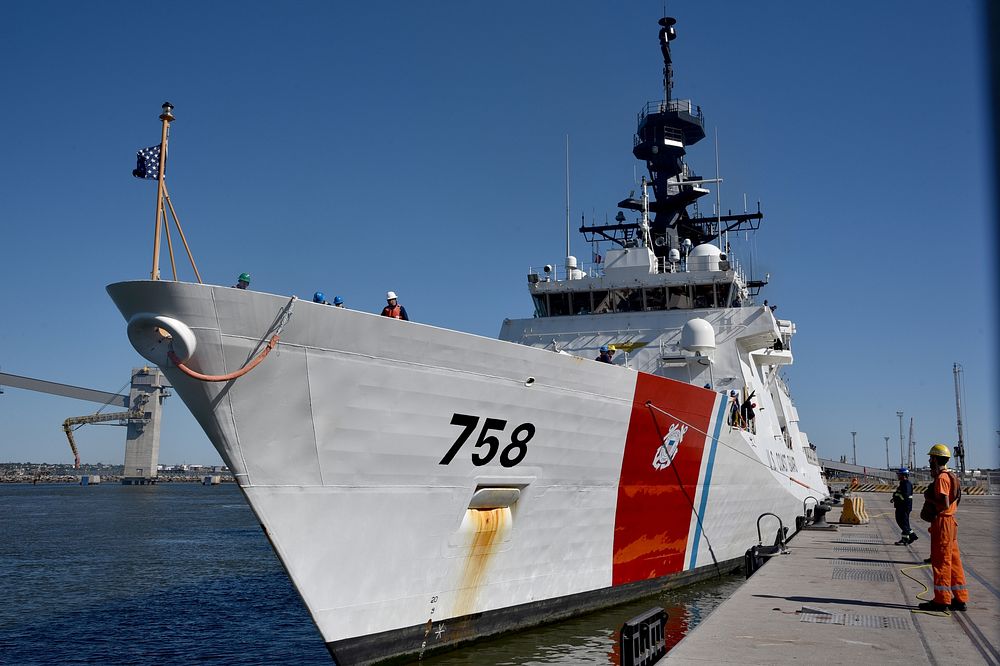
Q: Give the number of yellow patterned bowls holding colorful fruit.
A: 0